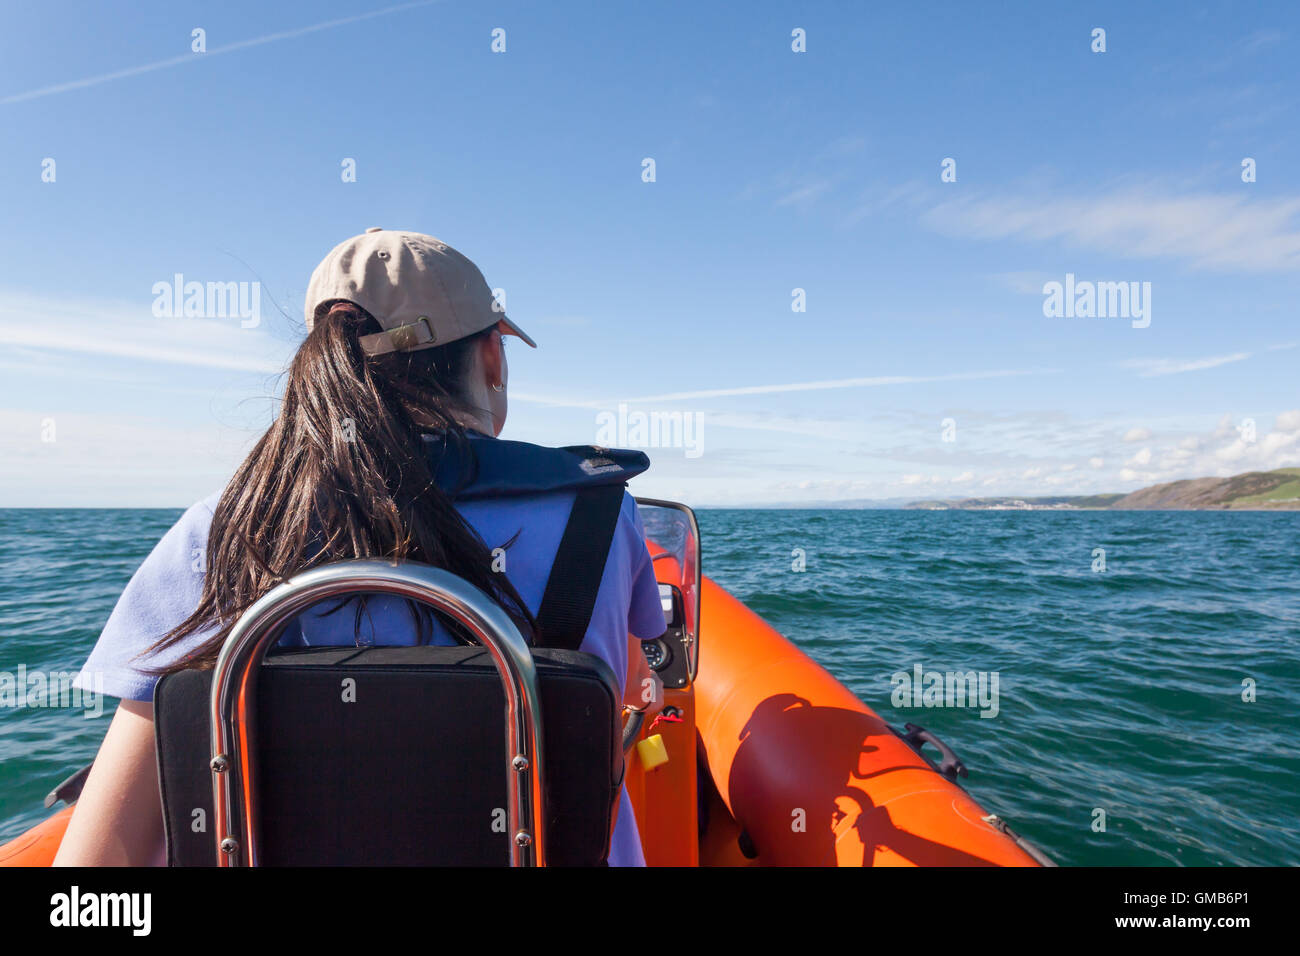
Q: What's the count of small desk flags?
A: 0